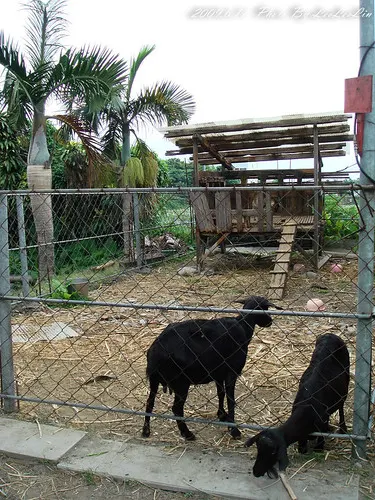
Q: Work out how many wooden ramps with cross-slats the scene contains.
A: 1